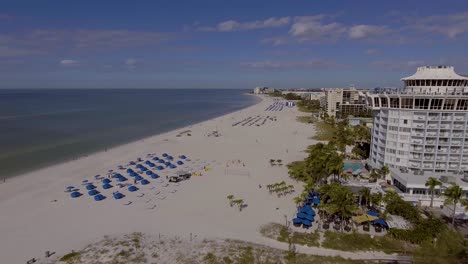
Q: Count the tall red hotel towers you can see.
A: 0